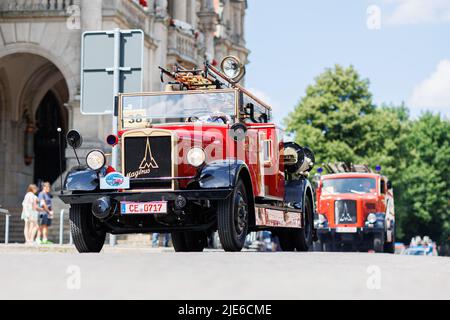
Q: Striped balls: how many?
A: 0